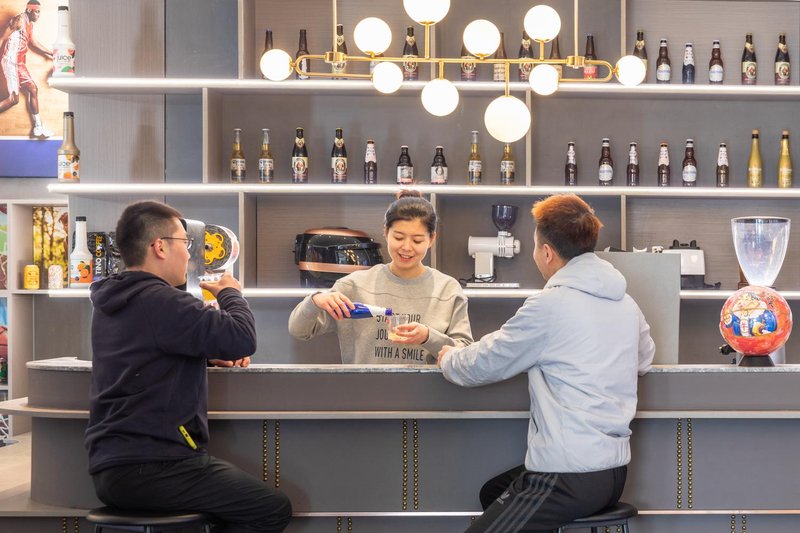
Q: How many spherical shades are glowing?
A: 10